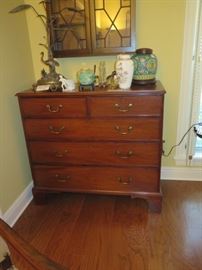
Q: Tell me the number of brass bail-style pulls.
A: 8